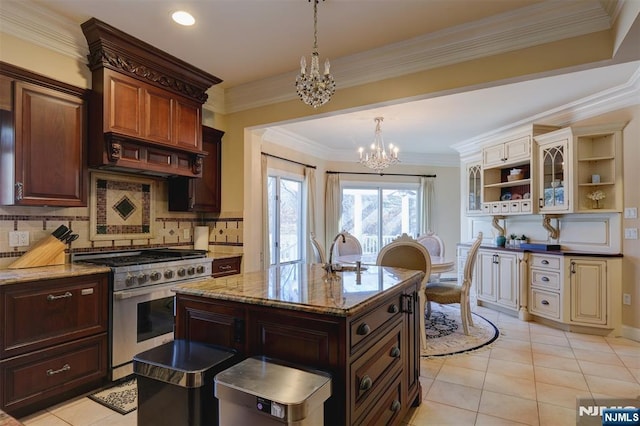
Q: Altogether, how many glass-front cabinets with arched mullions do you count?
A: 2